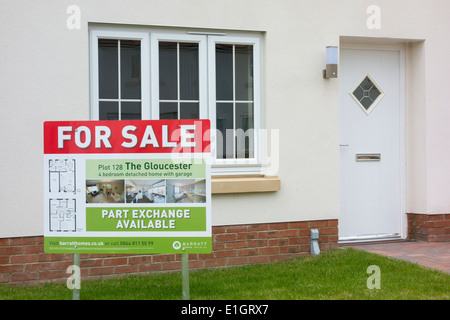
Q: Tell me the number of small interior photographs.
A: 3